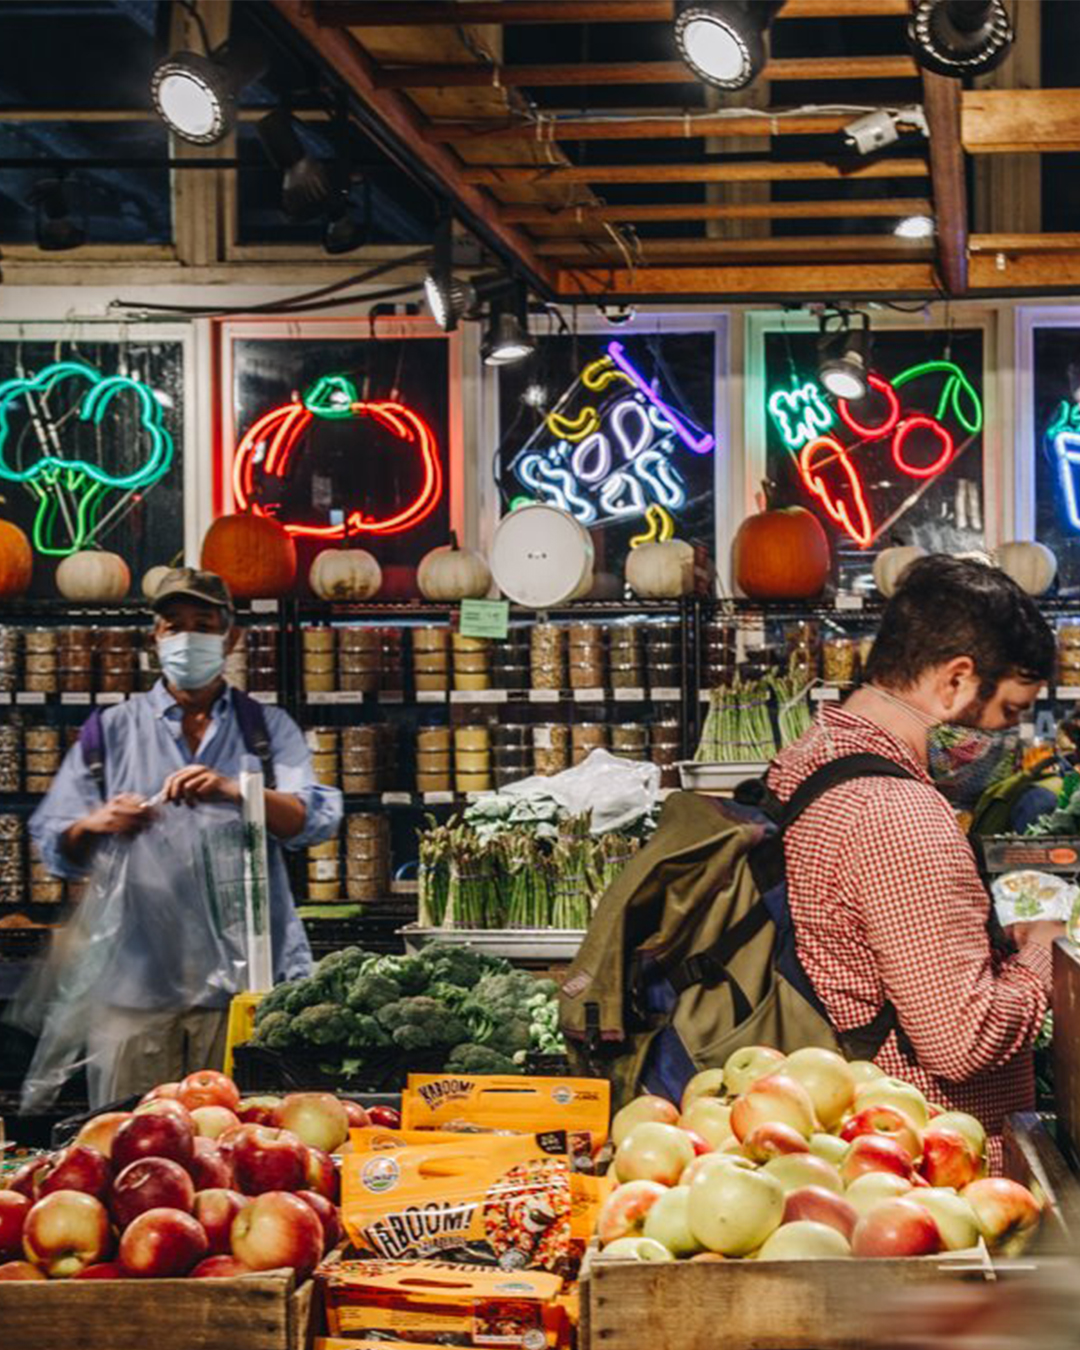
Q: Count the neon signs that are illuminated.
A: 5